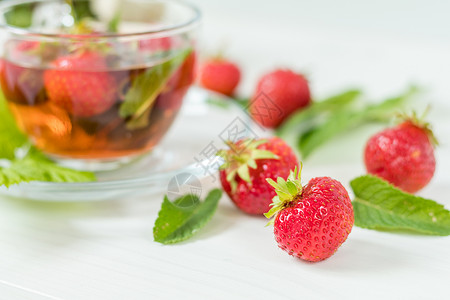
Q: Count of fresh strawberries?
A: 5